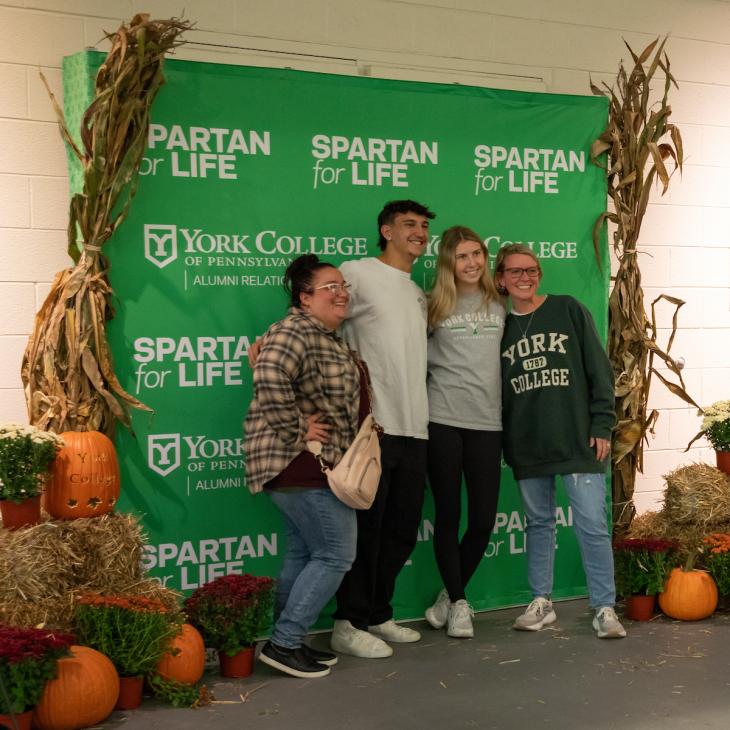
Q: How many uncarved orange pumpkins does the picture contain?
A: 3